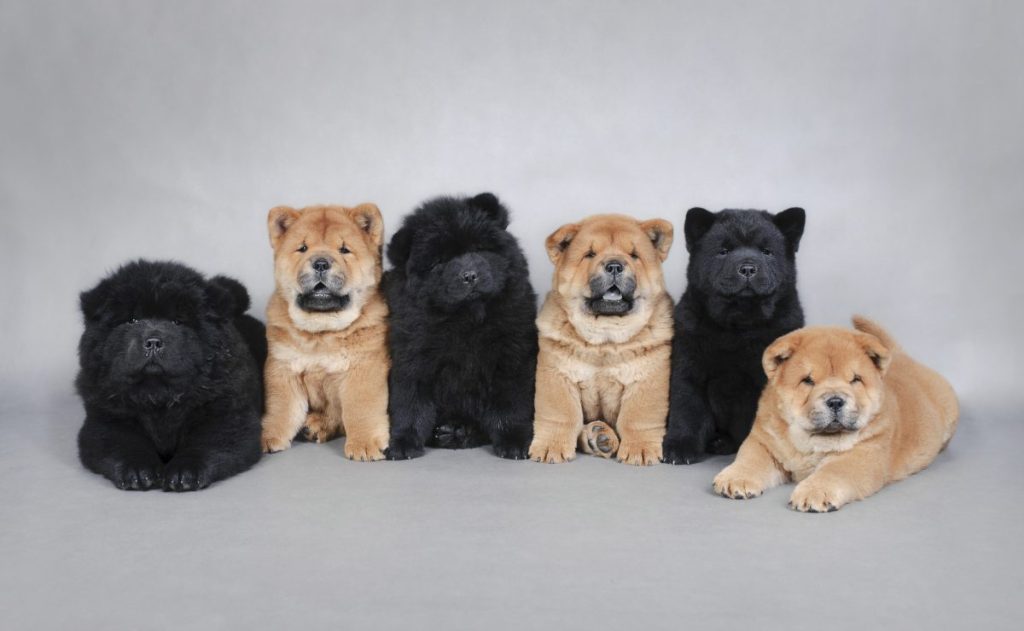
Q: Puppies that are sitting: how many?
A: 4